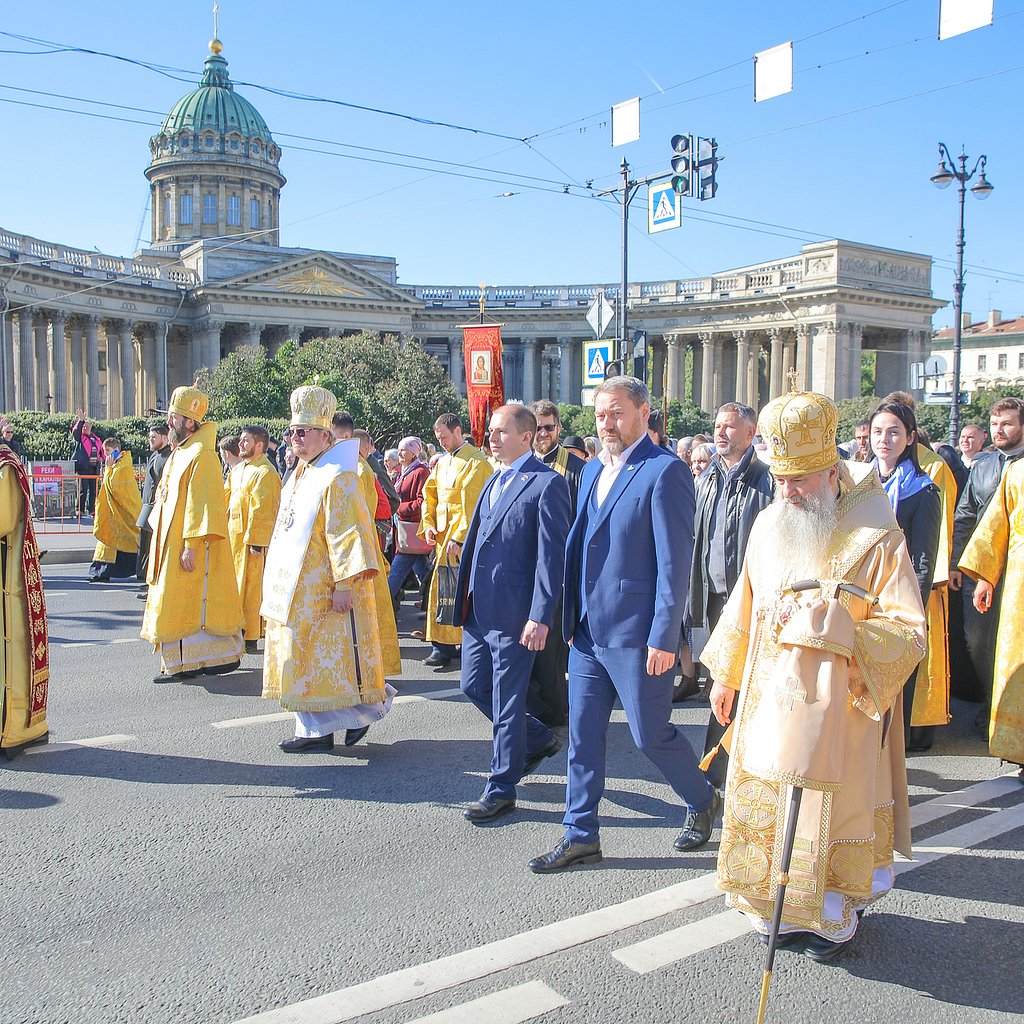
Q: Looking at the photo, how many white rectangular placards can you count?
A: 3